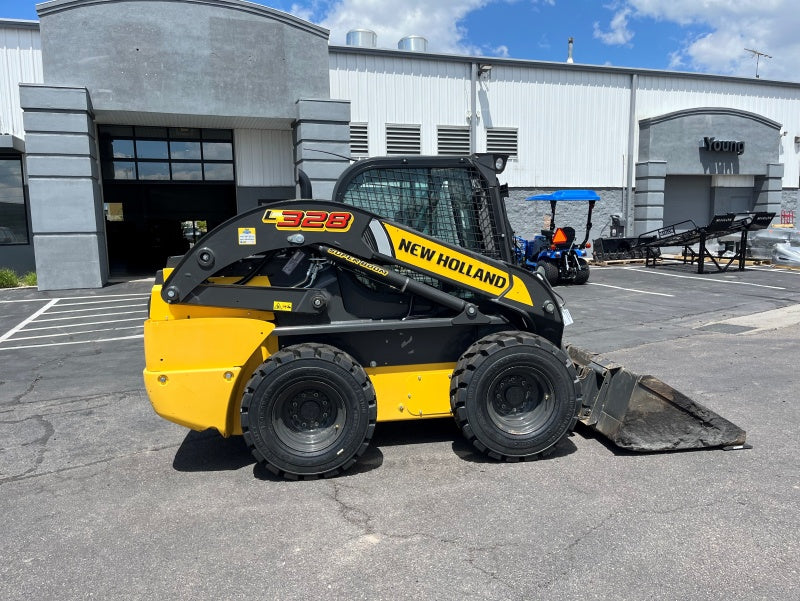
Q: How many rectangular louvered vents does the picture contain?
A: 4